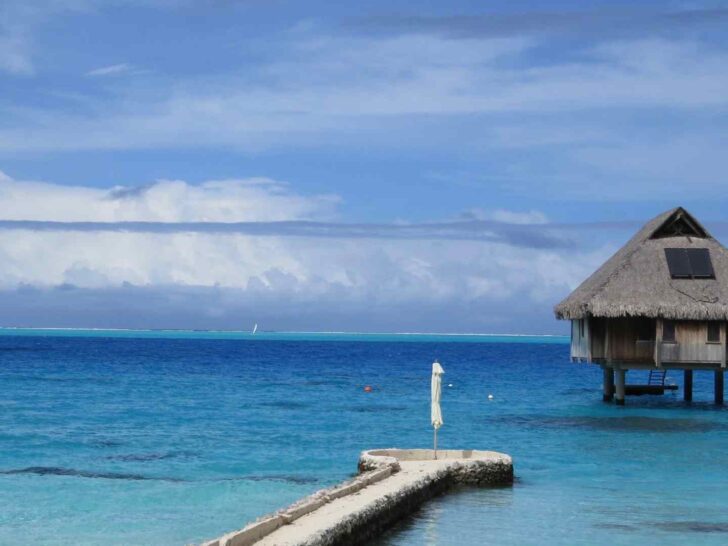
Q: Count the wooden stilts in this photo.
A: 4